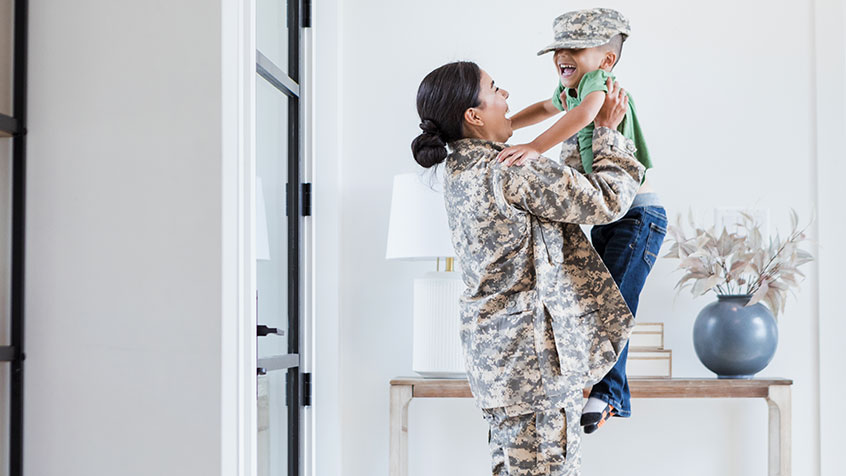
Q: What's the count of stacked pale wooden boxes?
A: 2